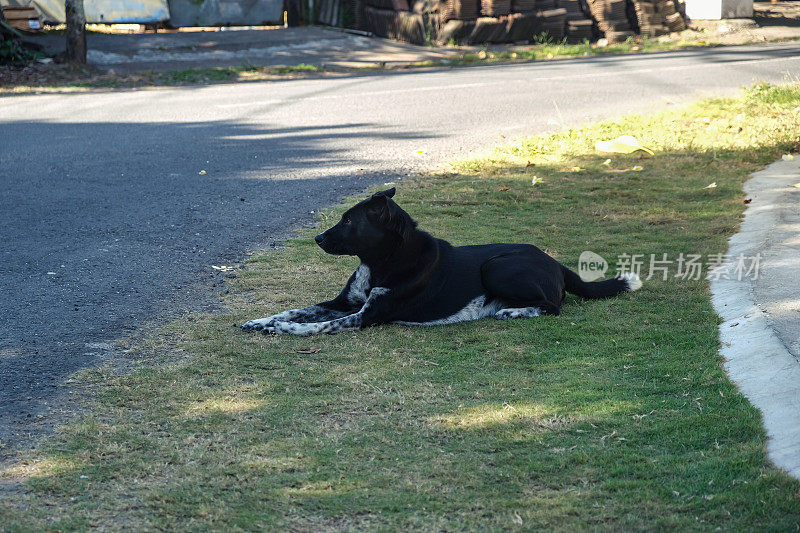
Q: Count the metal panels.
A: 2